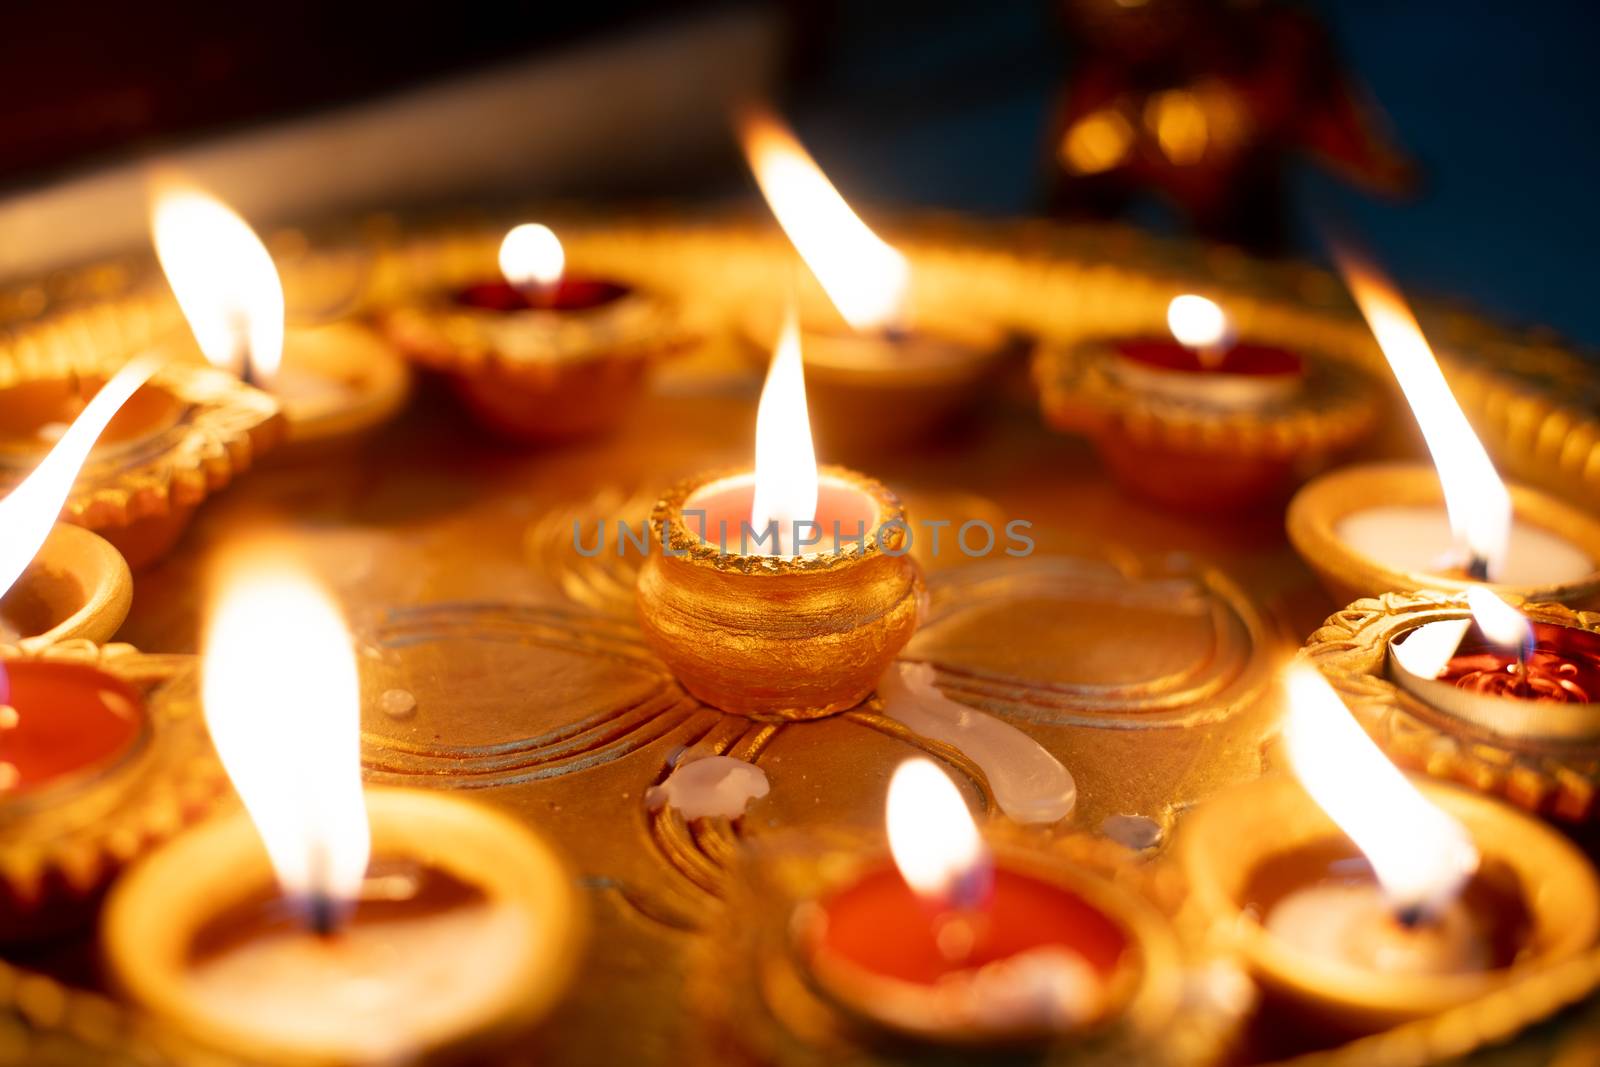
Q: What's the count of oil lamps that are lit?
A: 11